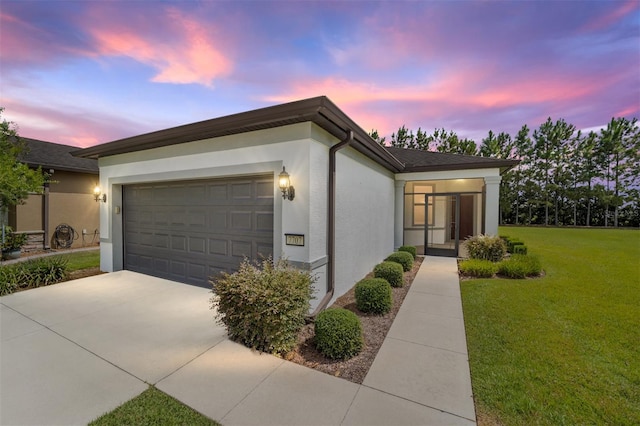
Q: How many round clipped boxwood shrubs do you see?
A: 5